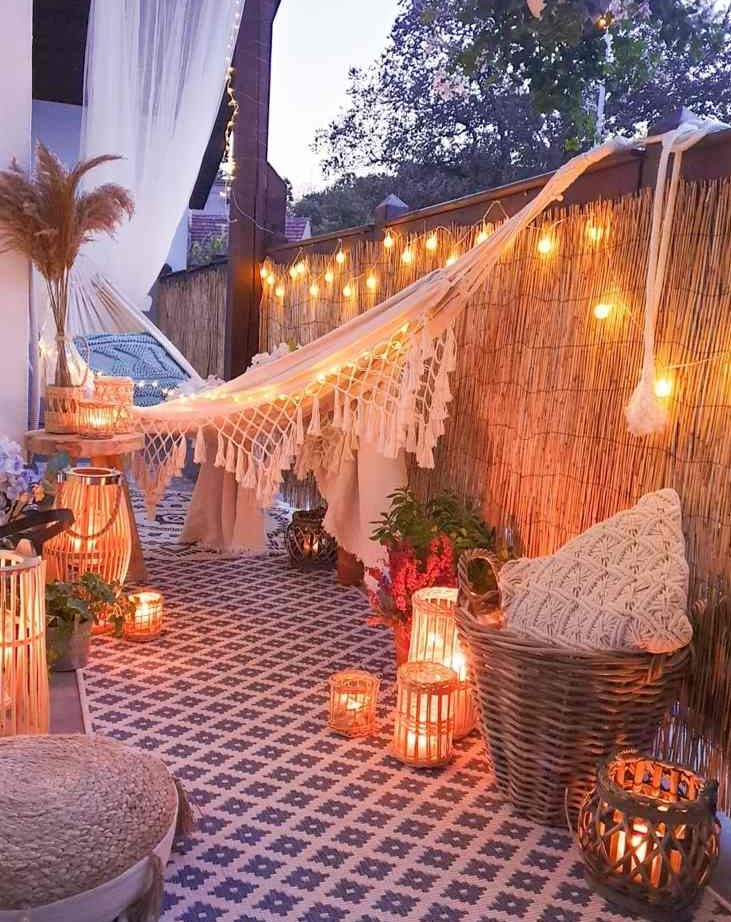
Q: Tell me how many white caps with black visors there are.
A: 0